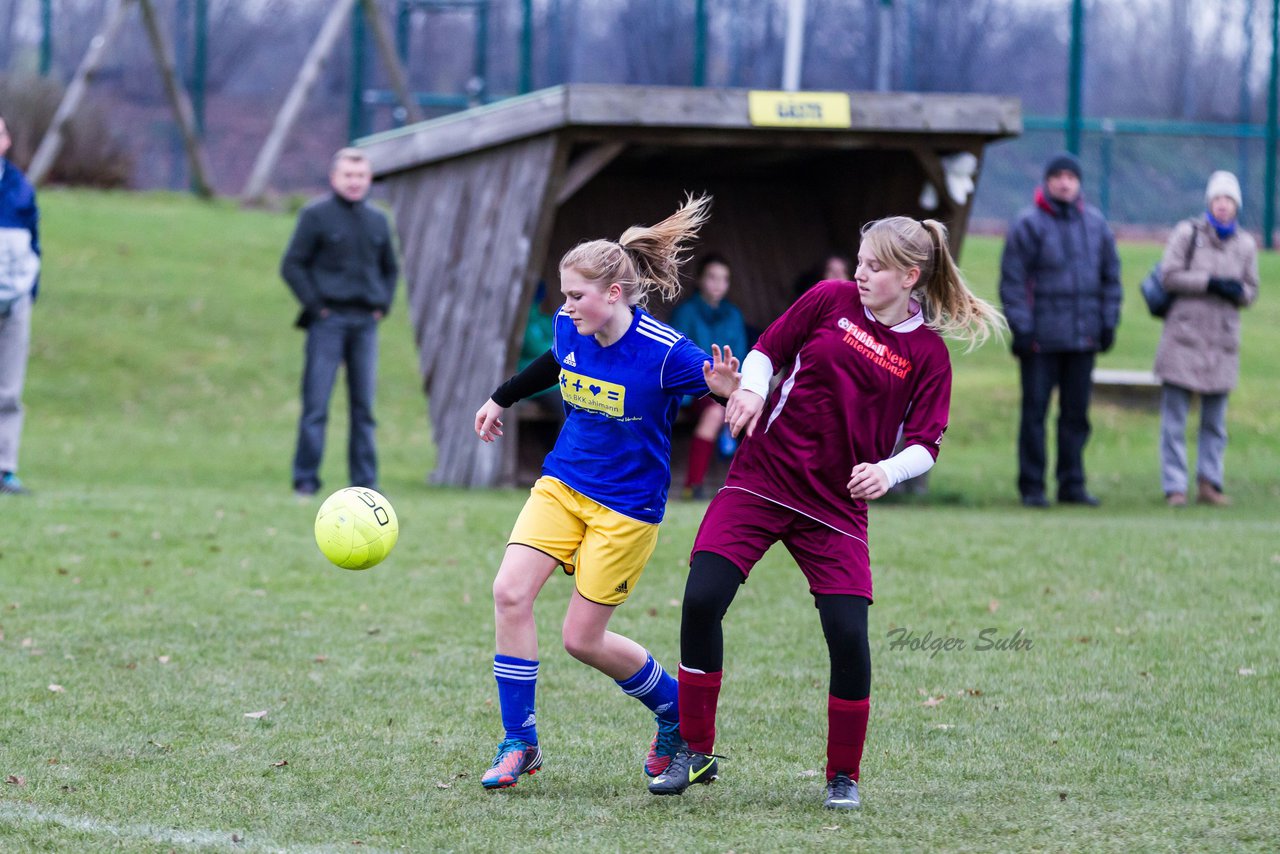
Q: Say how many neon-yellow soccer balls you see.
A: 1